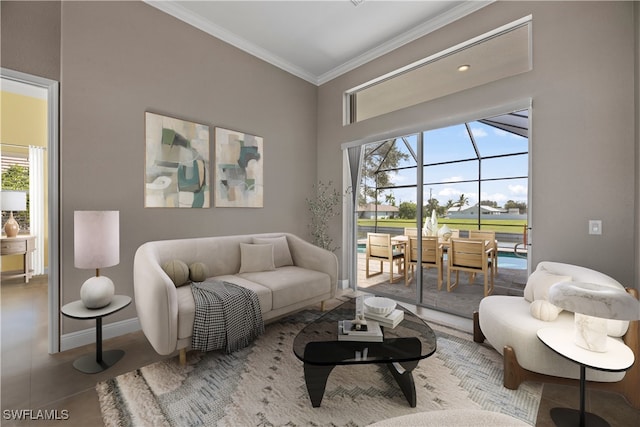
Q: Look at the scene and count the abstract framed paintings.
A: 2